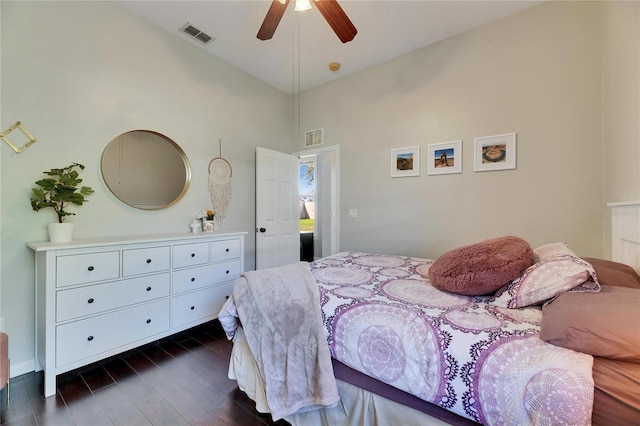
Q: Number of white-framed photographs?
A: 3